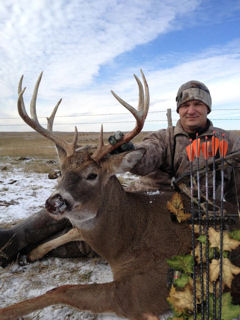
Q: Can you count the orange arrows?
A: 5